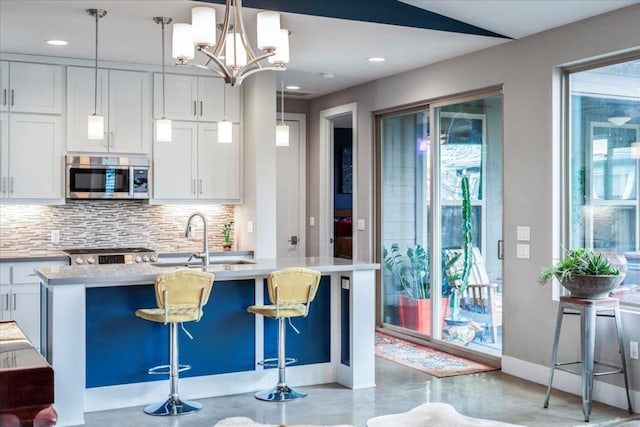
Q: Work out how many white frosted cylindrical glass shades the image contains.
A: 9